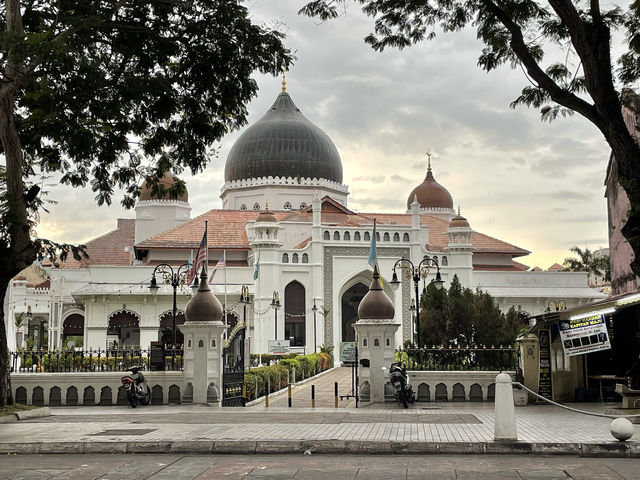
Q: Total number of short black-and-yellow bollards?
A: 5